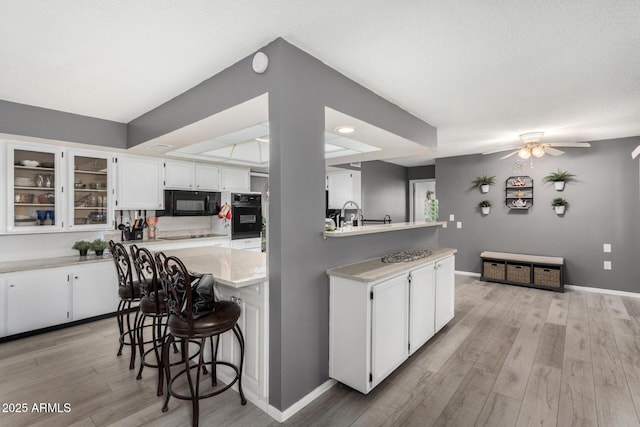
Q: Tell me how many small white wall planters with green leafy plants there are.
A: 4